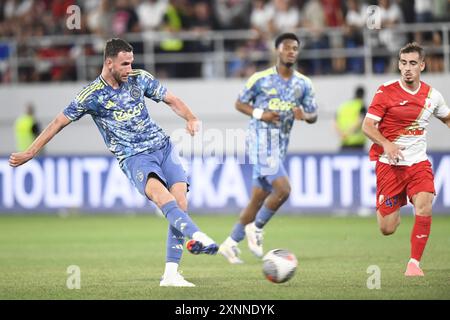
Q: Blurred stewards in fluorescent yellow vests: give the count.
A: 3